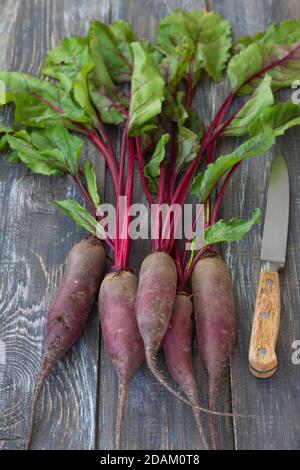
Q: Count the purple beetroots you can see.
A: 5